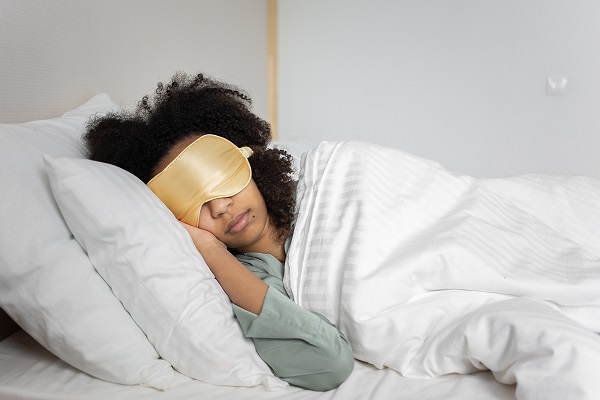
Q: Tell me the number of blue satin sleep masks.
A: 0